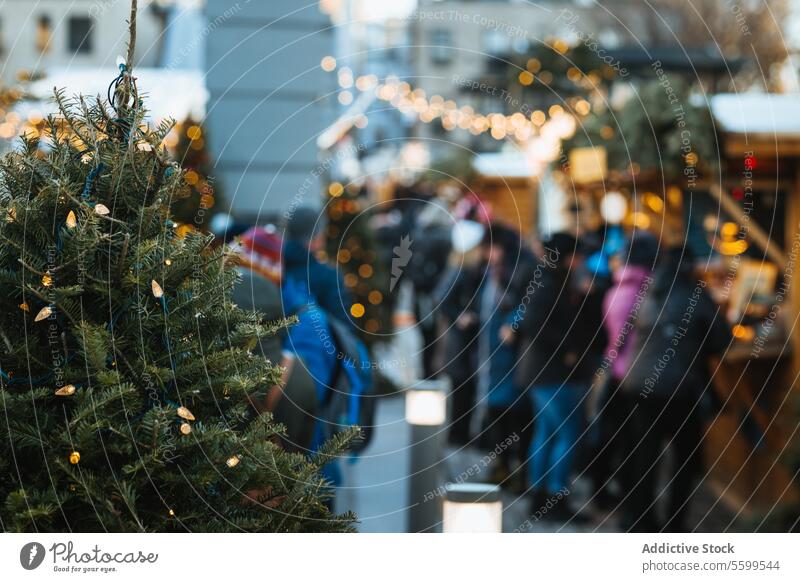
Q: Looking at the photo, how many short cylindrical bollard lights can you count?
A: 2